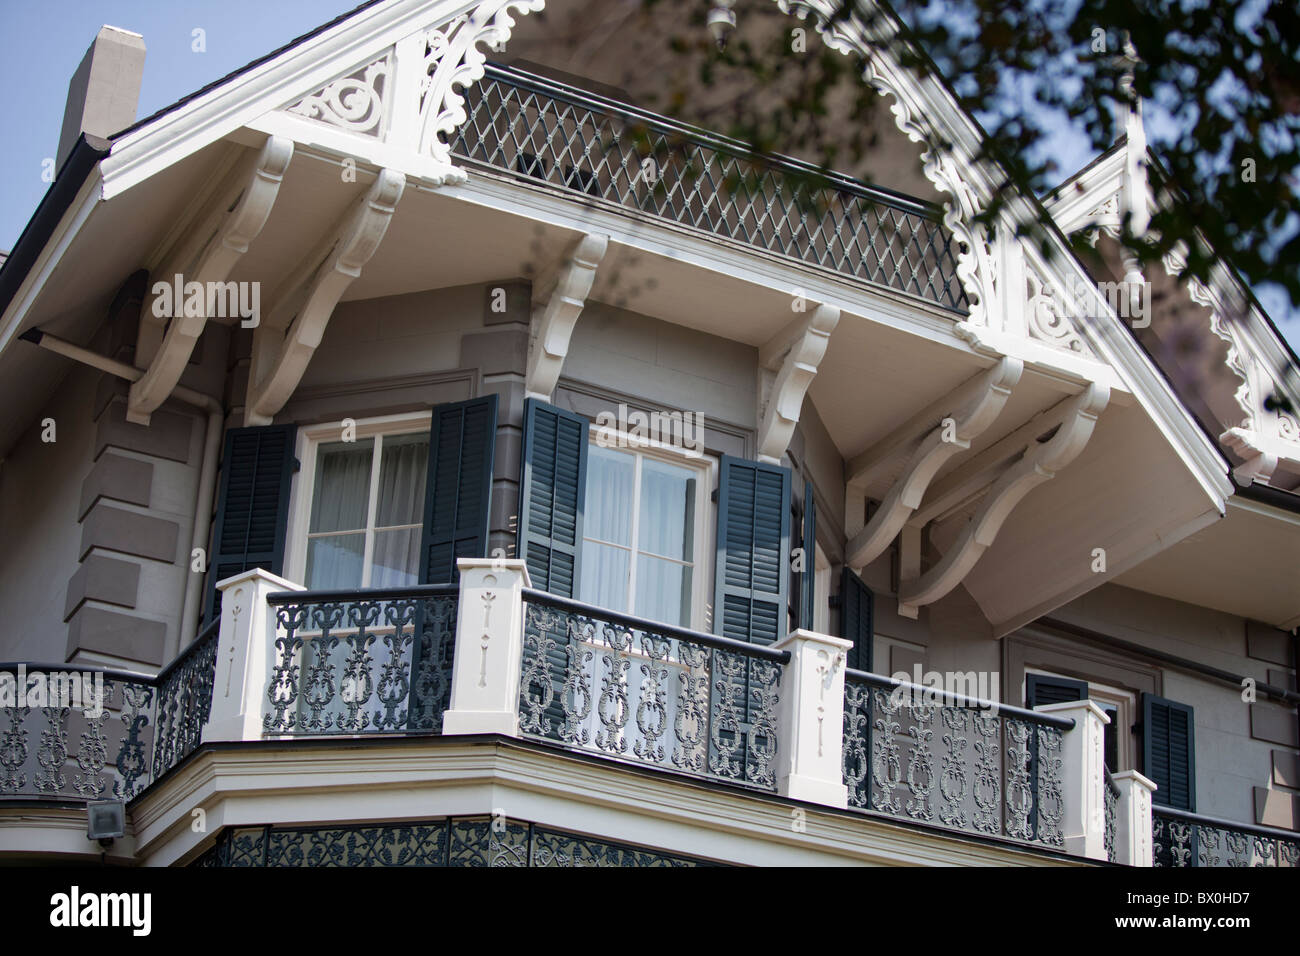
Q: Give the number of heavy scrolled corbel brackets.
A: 6